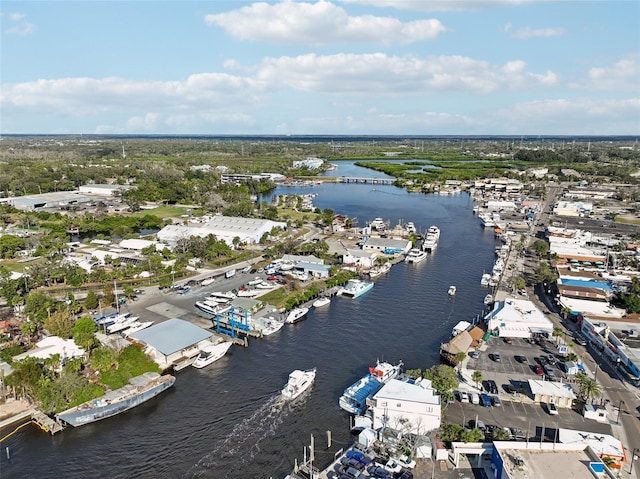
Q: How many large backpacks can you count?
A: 0